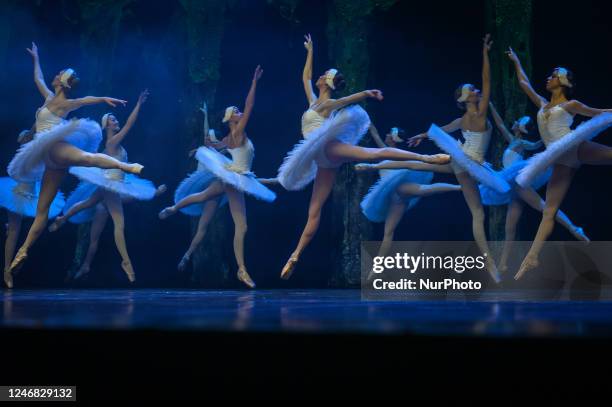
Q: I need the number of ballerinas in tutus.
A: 11